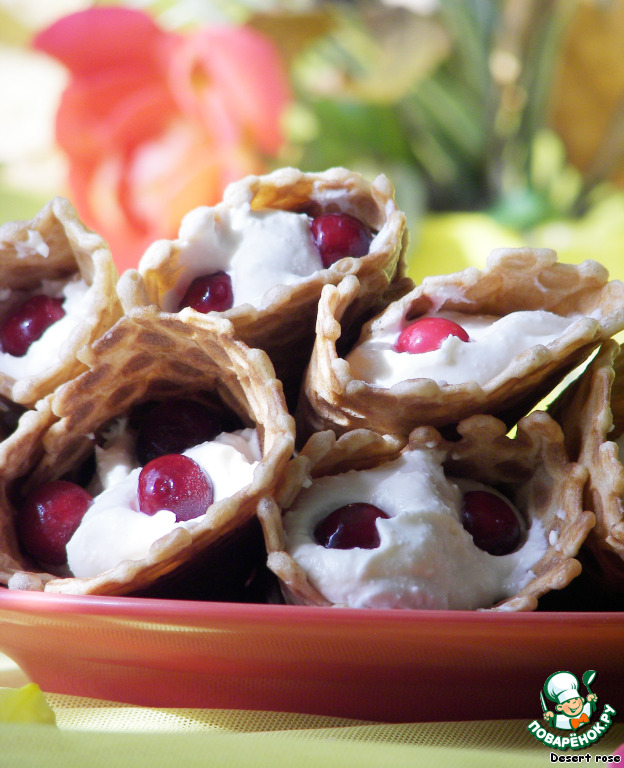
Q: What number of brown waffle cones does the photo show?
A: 6